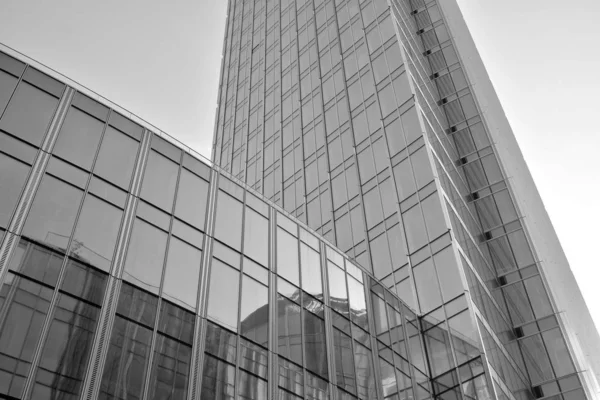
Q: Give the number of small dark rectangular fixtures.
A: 12